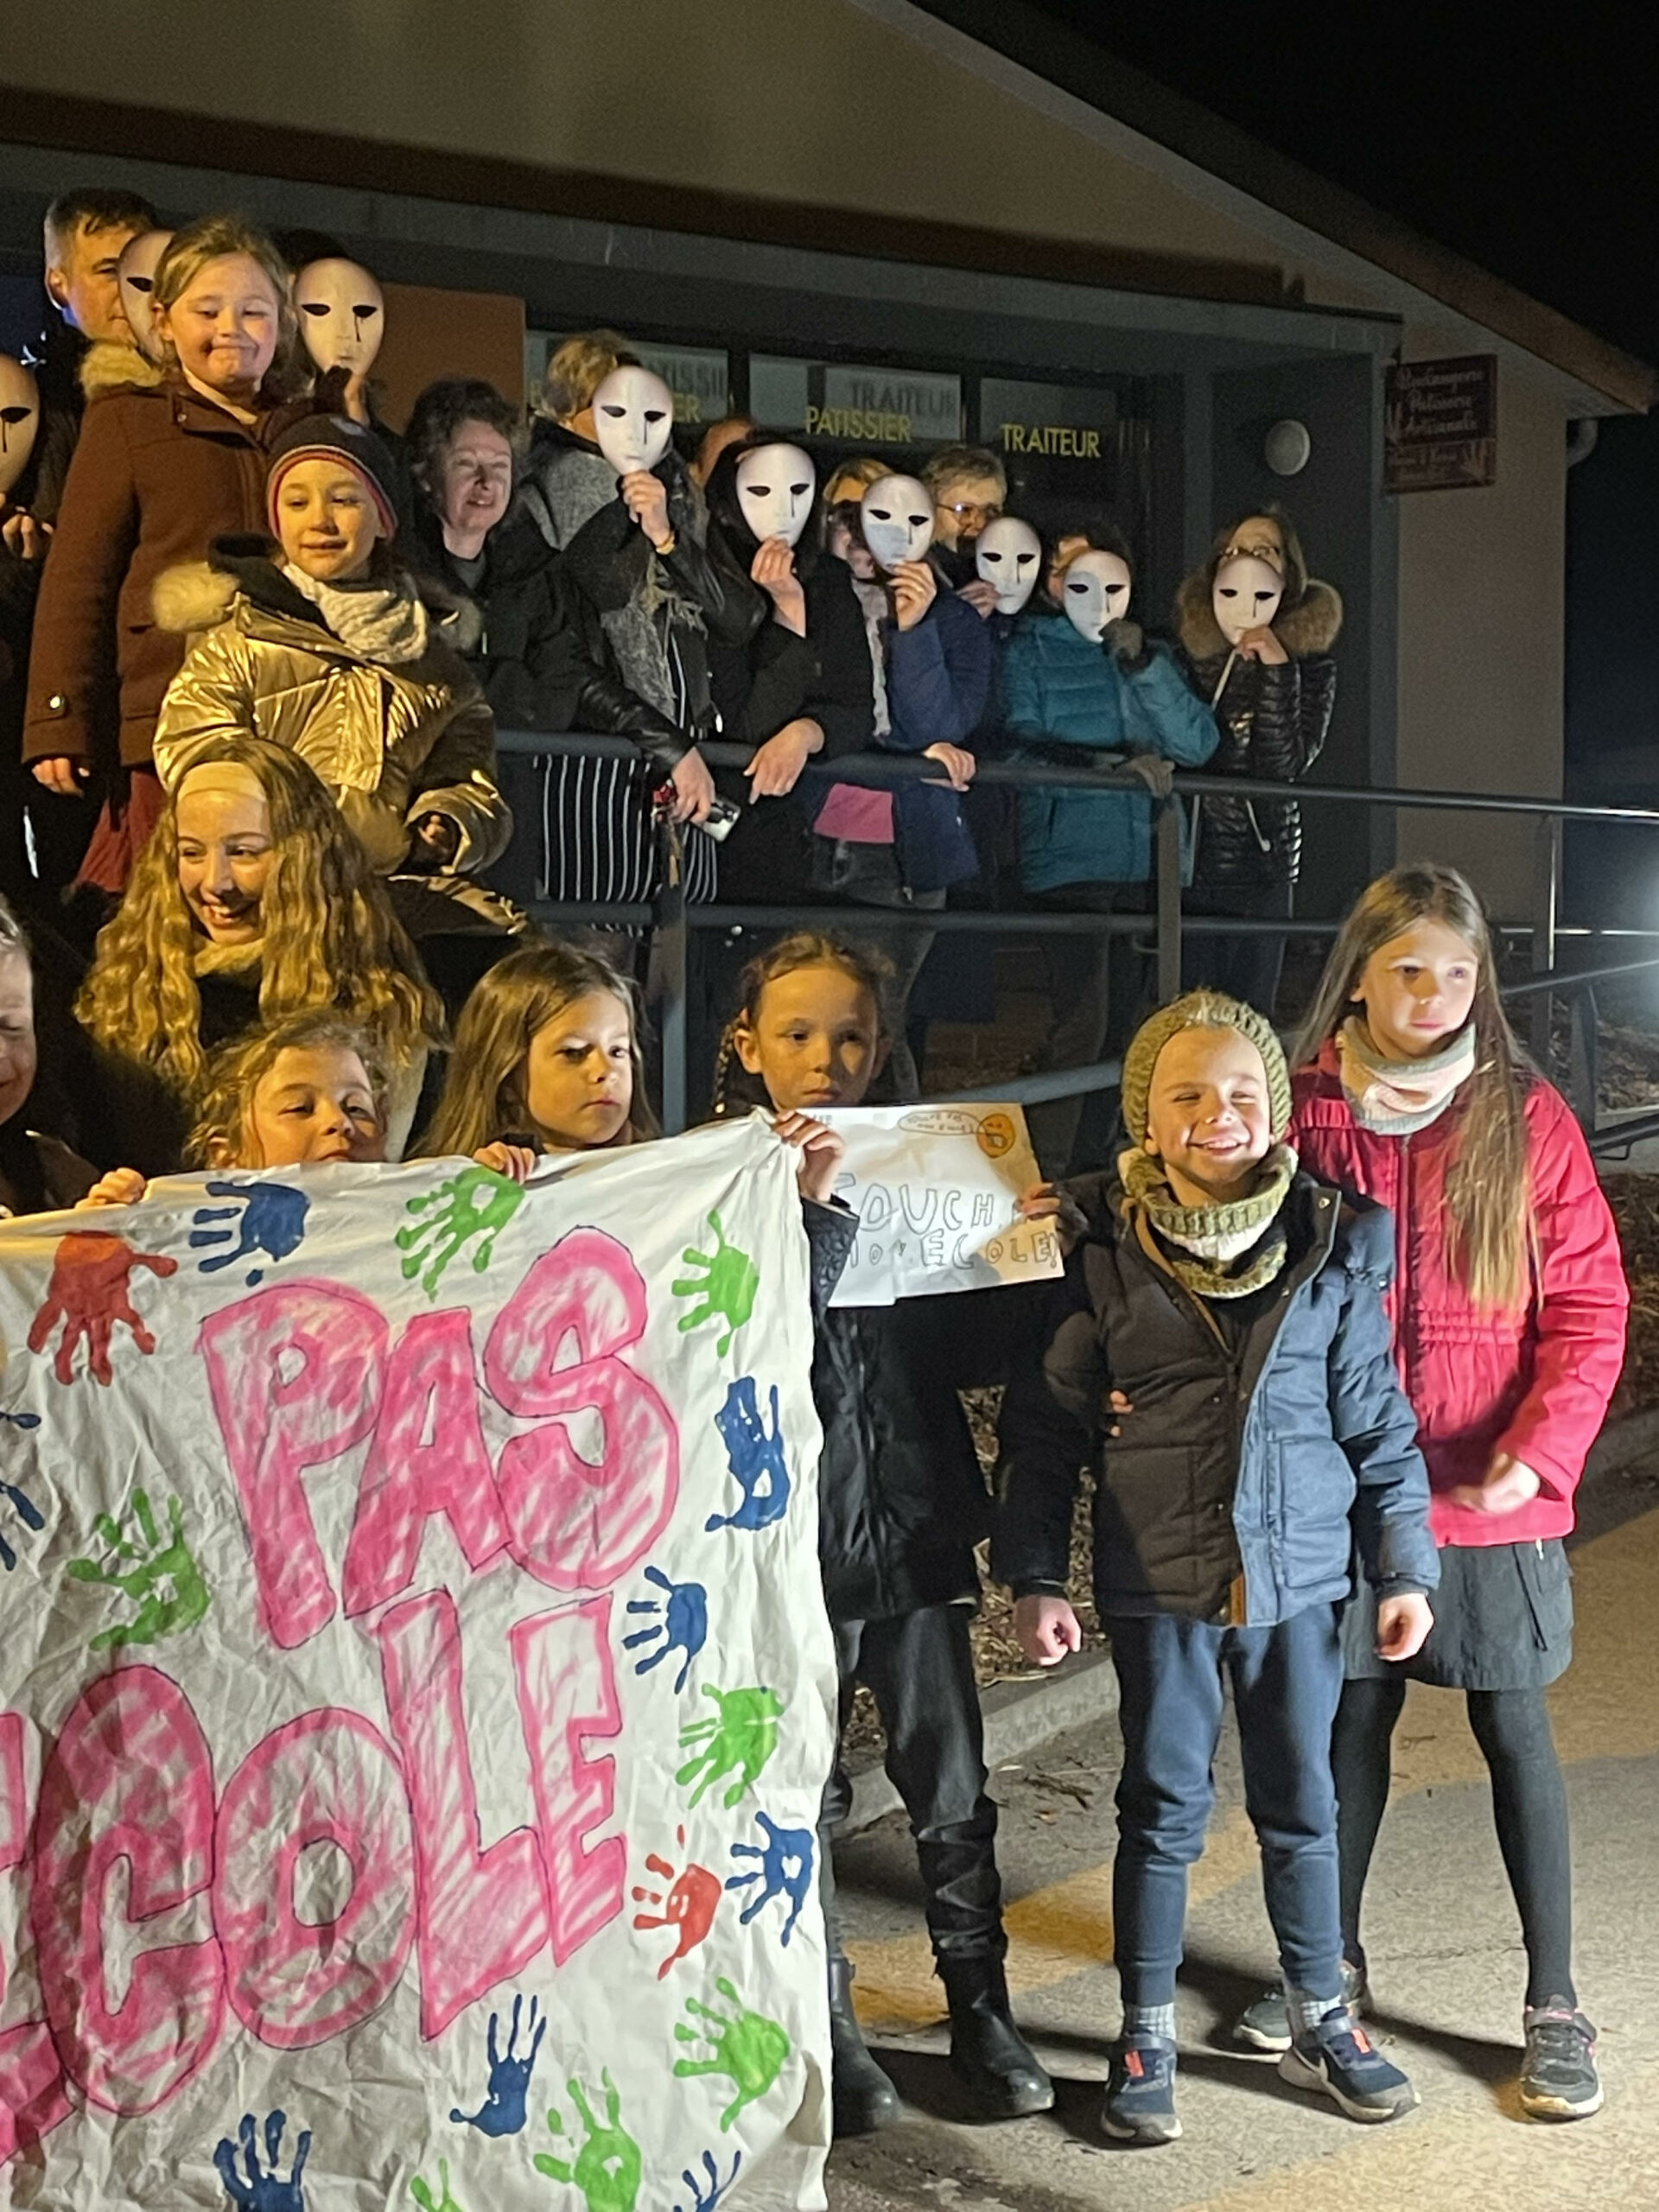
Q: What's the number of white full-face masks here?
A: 9